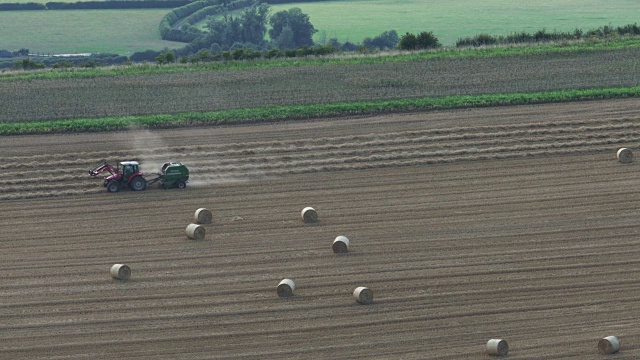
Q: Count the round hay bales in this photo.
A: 10